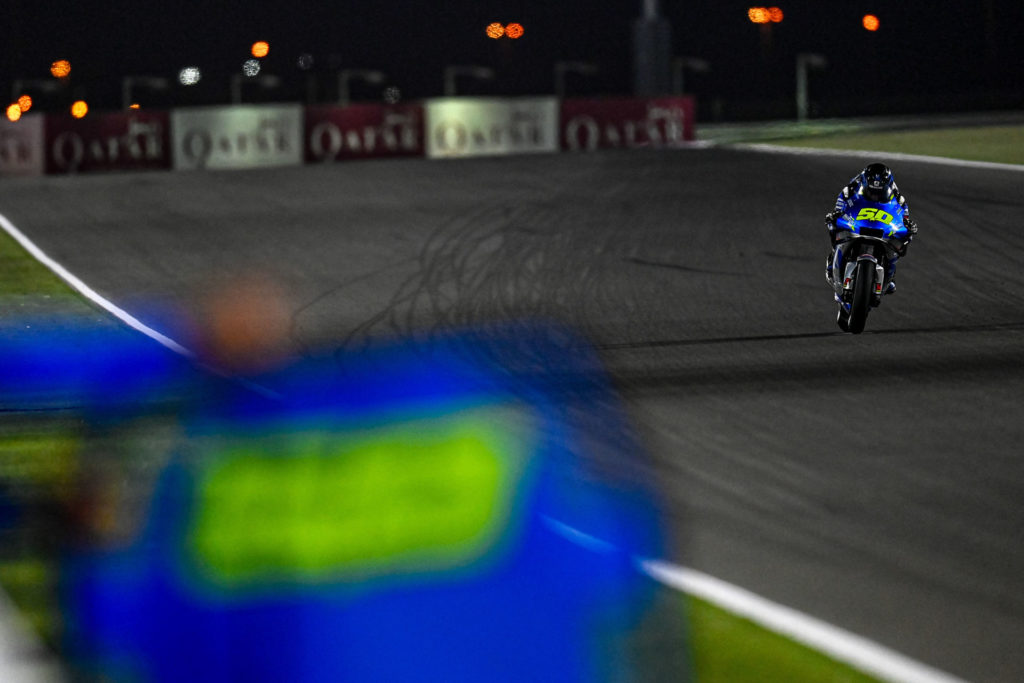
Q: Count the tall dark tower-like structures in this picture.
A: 1